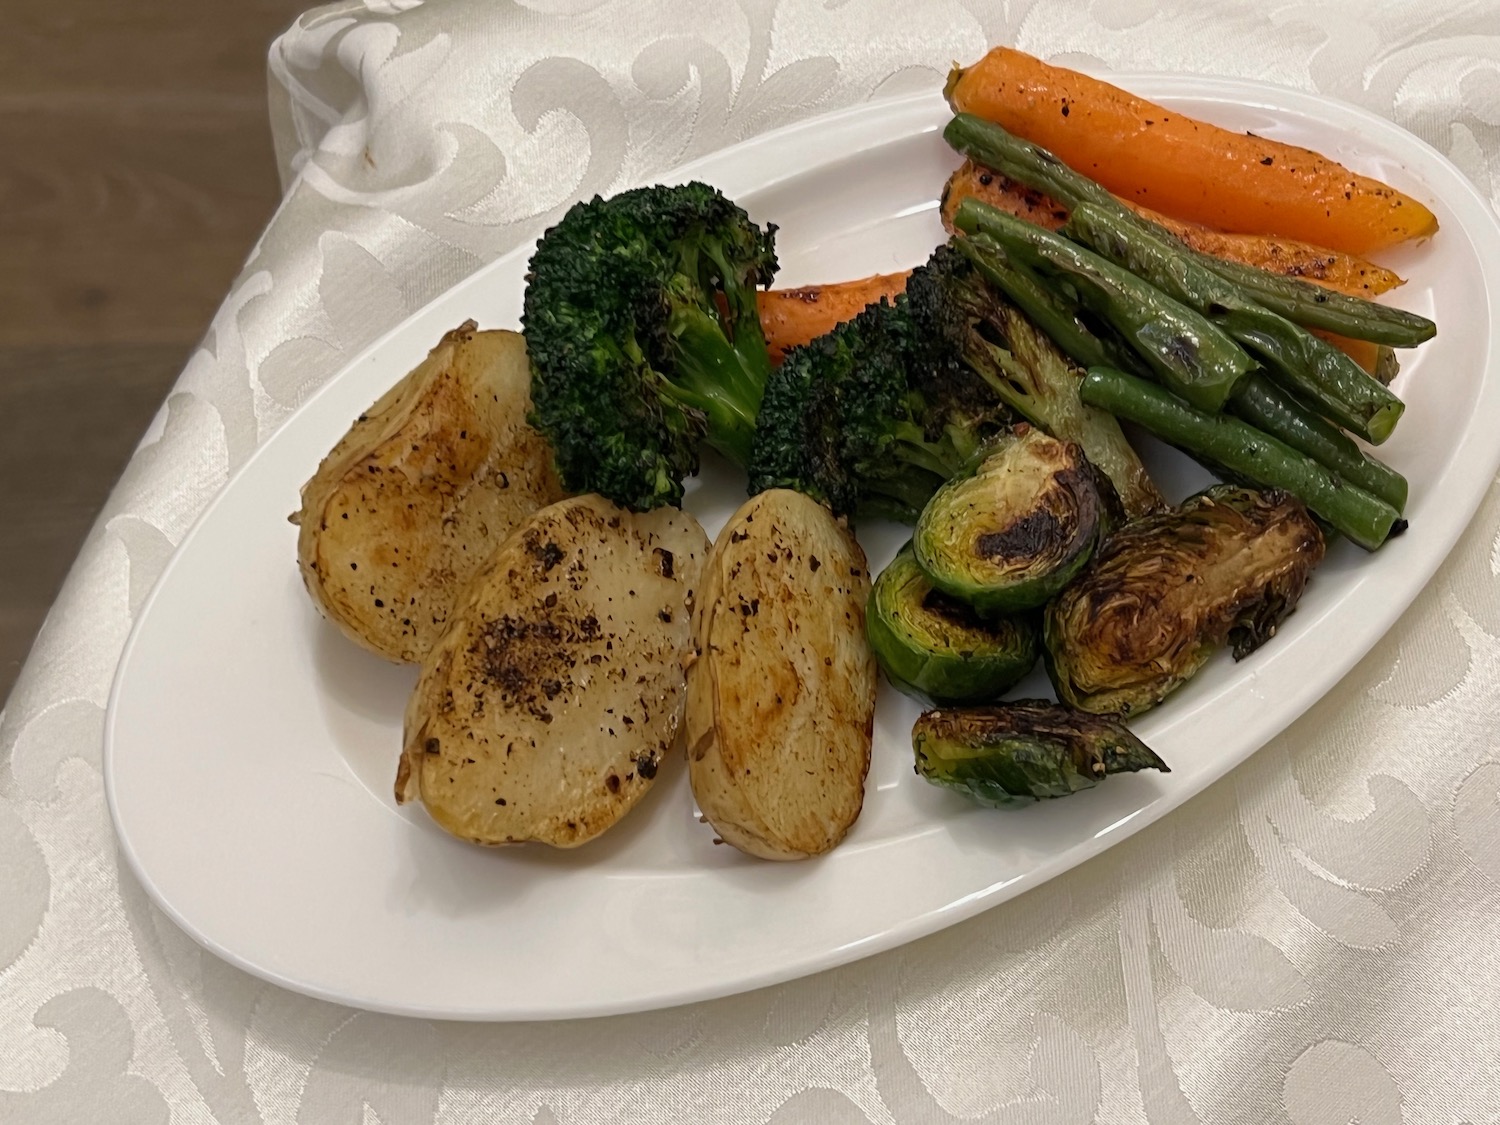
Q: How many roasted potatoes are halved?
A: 3